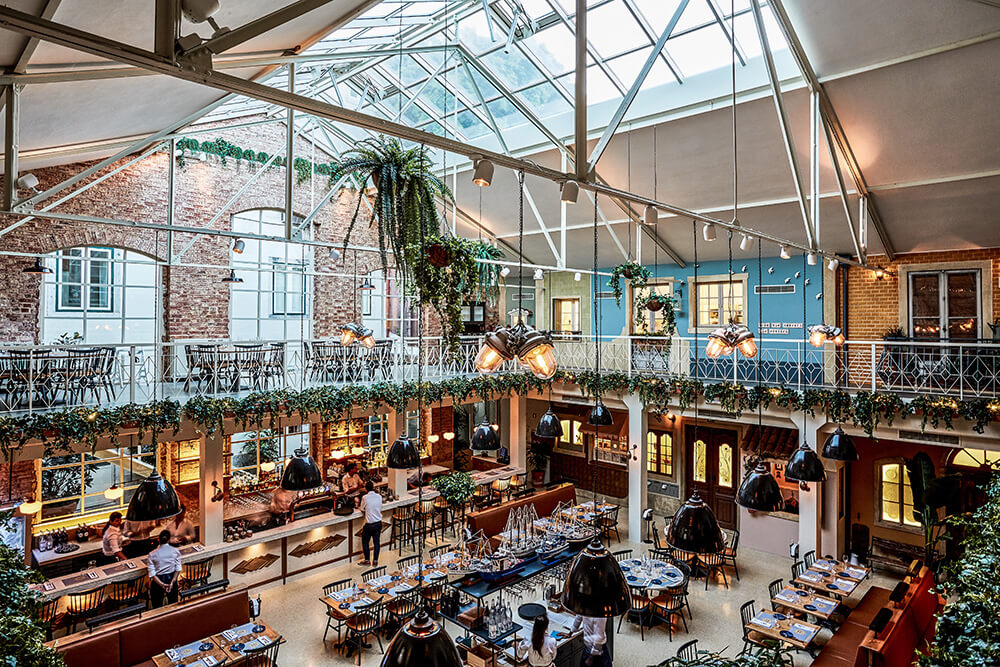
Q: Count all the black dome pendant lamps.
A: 12